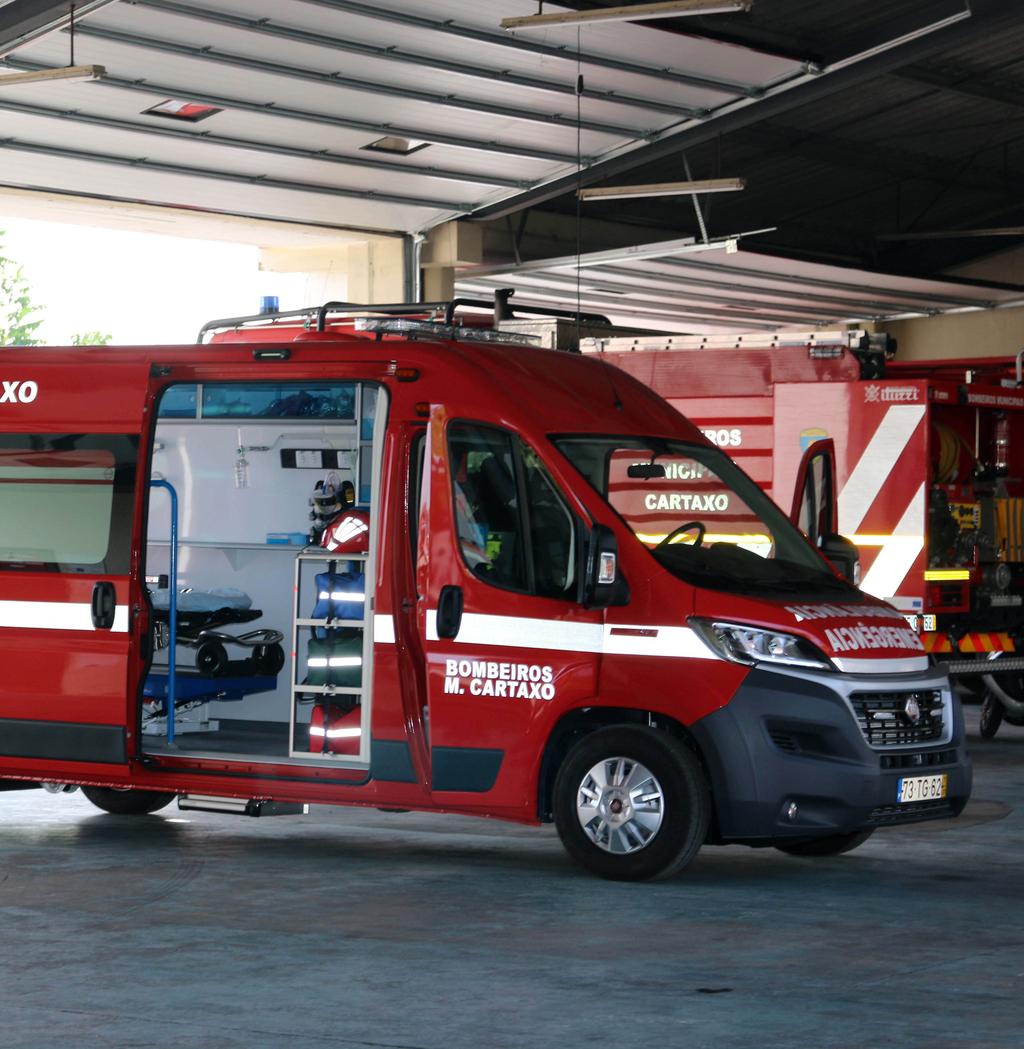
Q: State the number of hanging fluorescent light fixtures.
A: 3